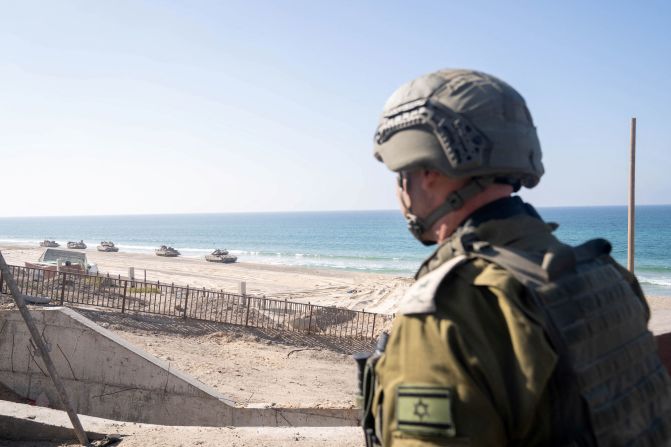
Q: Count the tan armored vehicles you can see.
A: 5